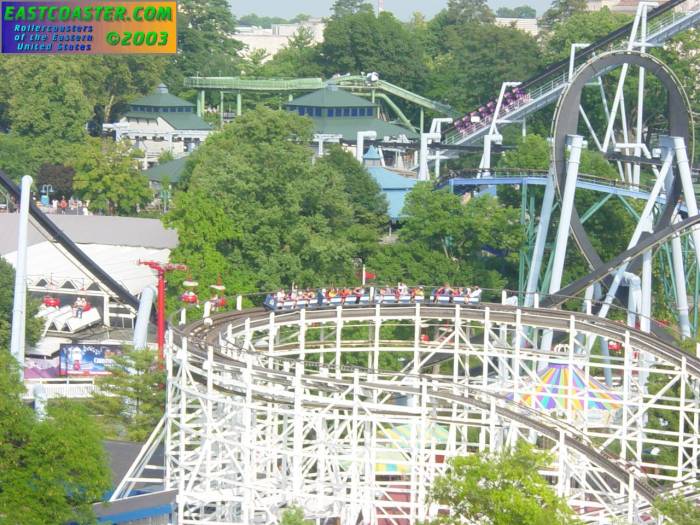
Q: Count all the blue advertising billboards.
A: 1